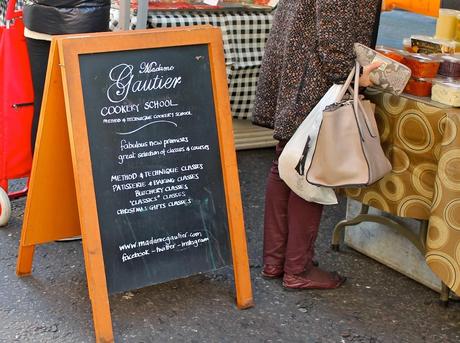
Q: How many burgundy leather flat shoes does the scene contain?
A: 2